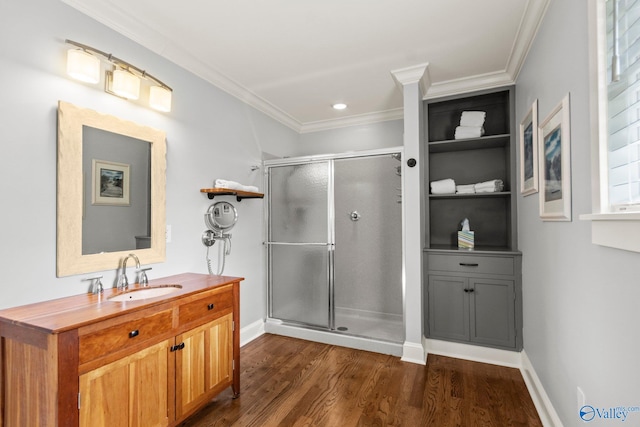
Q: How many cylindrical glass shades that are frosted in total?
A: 3